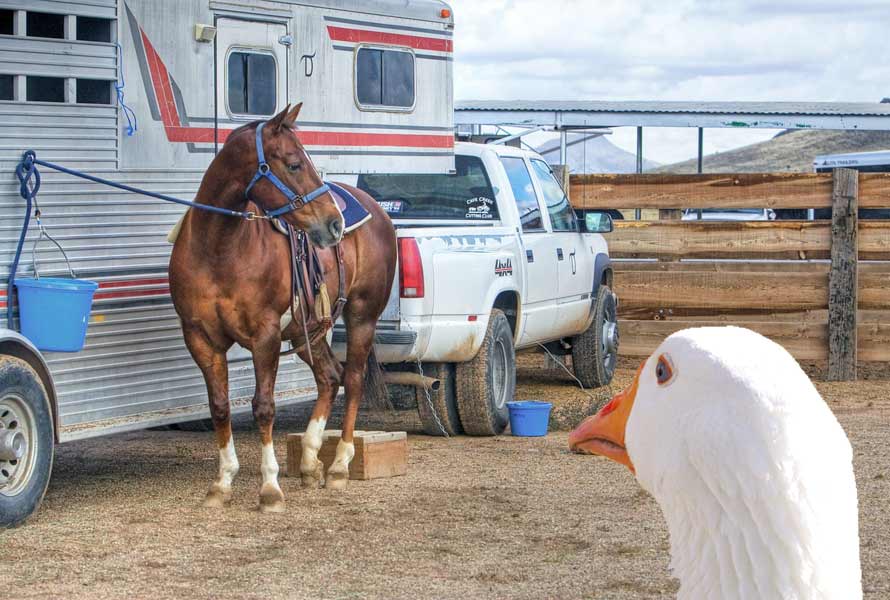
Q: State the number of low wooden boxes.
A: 1